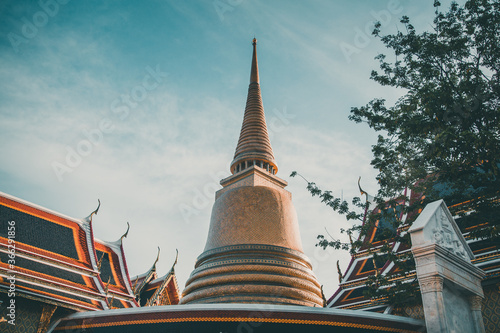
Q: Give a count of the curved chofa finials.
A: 5